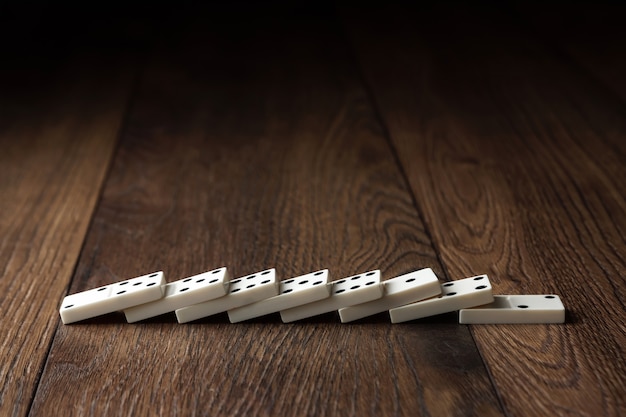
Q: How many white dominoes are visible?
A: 8